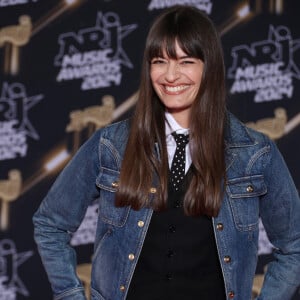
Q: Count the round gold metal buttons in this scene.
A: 9